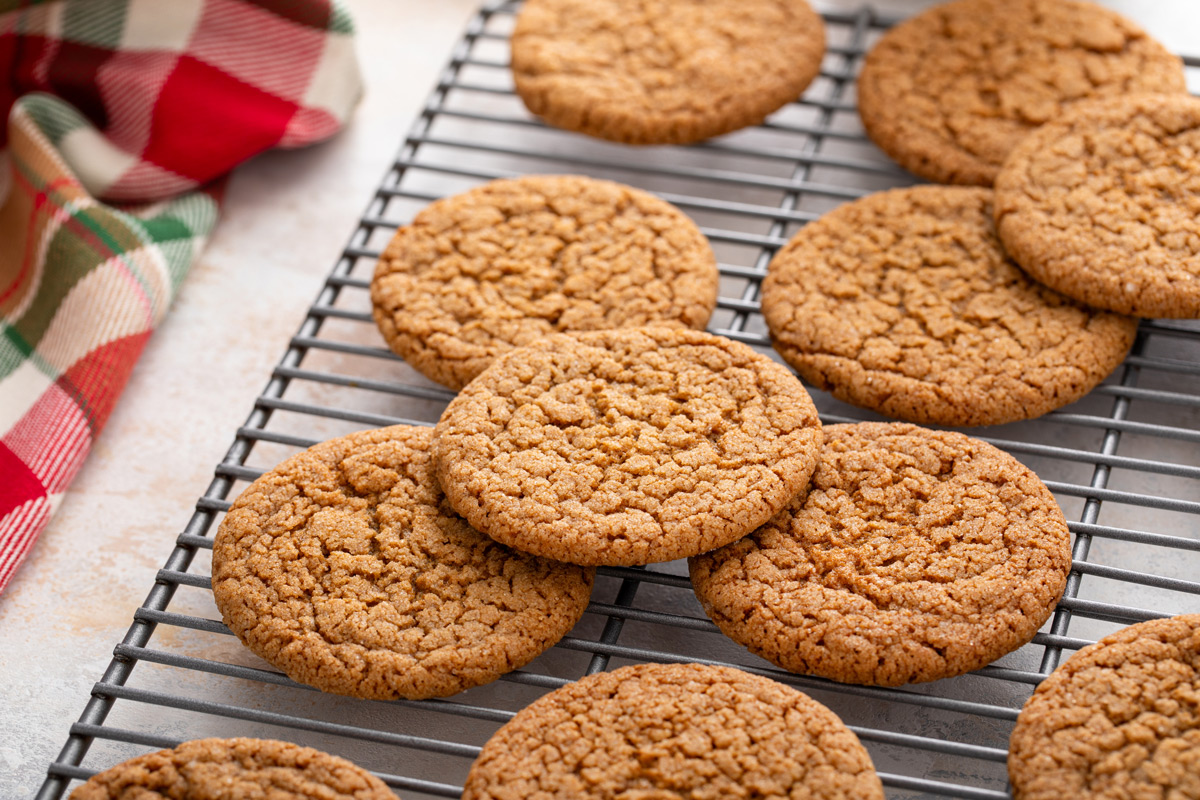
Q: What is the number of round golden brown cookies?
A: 11